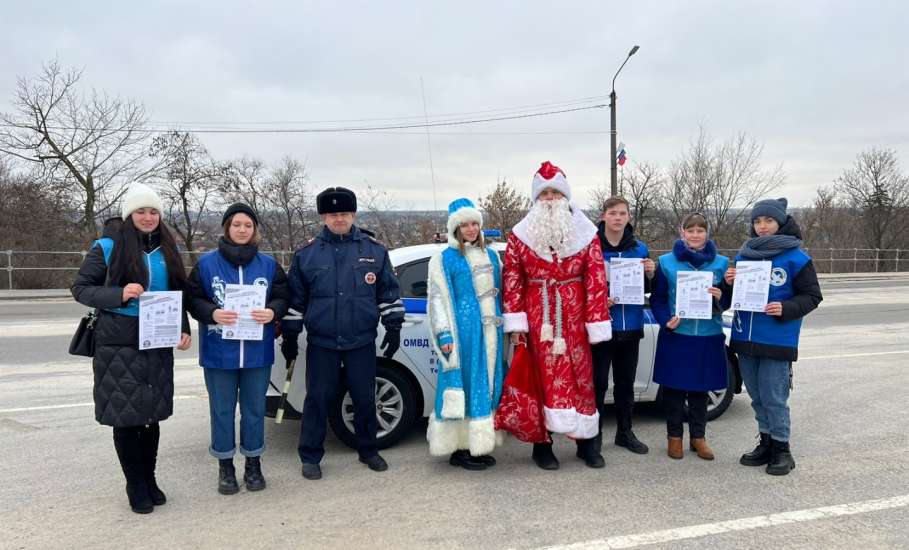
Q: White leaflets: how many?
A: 5